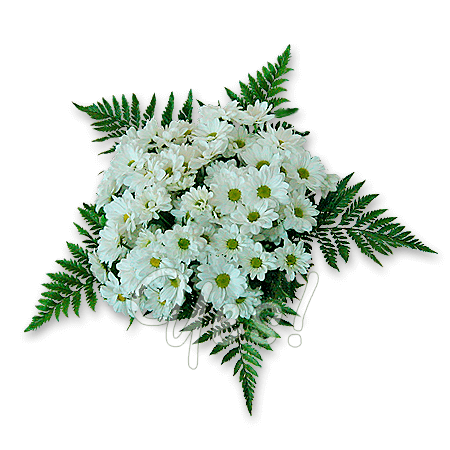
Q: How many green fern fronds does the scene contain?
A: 5